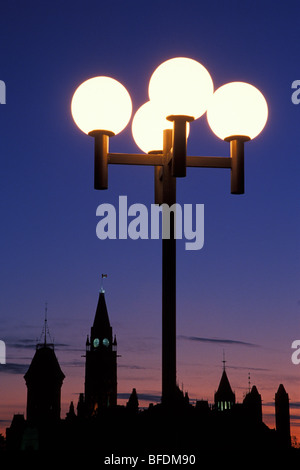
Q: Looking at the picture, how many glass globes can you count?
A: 4